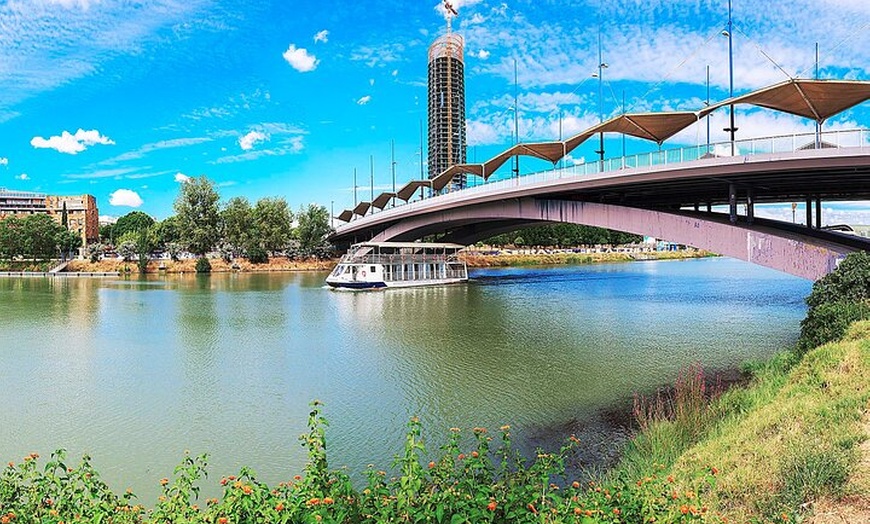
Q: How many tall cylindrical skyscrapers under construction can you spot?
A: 1